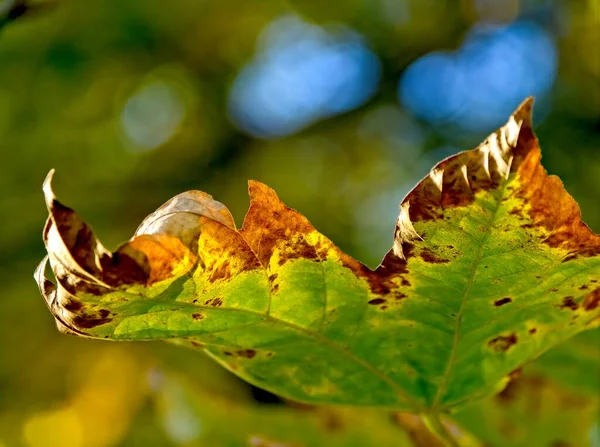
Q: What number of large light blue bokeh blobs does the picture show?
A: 2